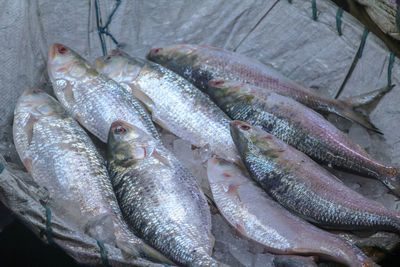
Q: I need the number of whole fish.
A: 8